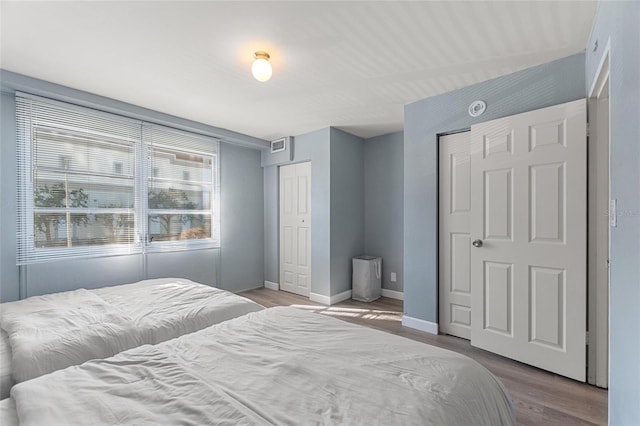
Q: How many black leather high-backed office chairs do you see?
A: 0